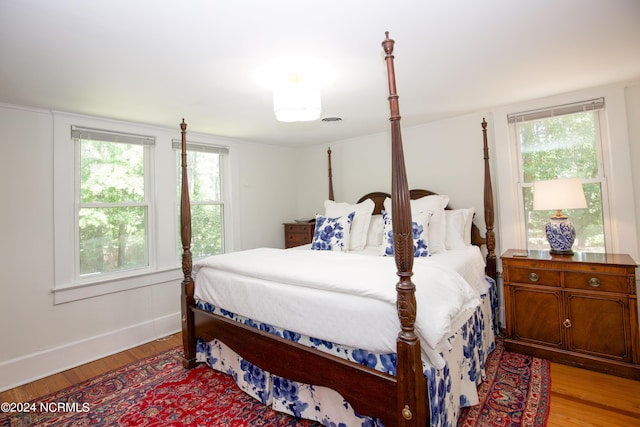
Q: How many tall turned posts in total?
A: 4